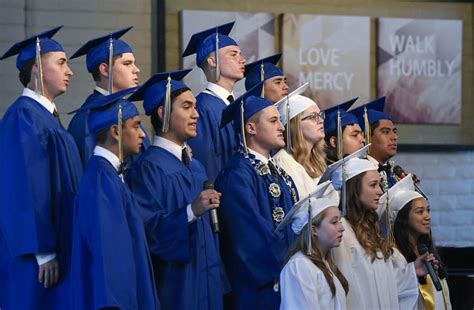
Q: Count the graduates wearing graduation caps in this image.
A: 13